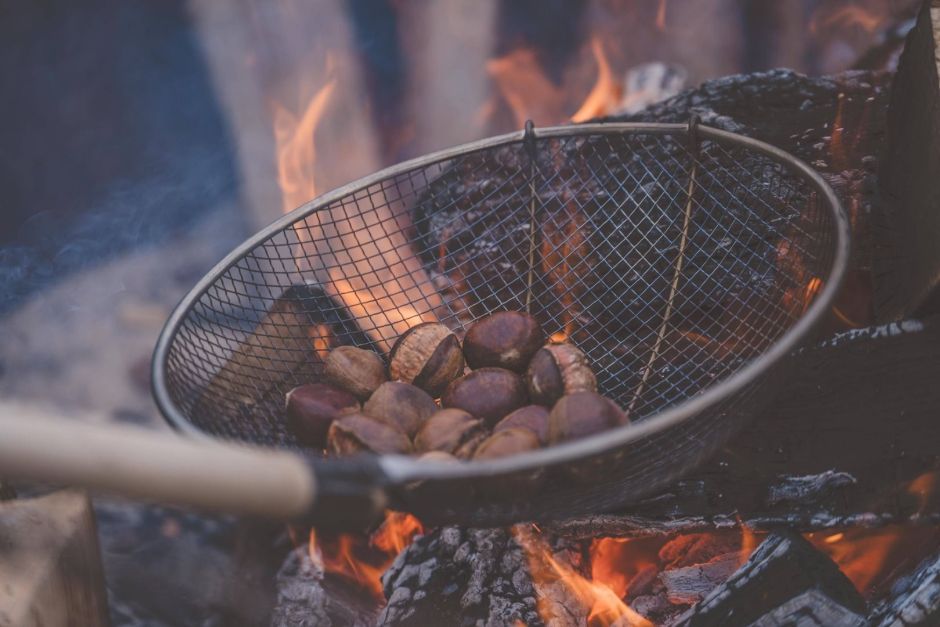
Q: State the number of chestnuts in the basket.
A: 13